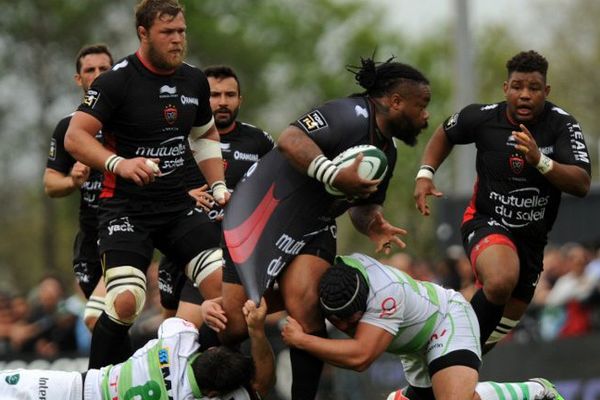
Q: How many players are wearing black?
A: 5